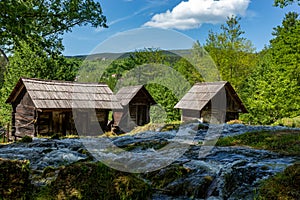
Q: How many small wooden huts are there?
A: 3